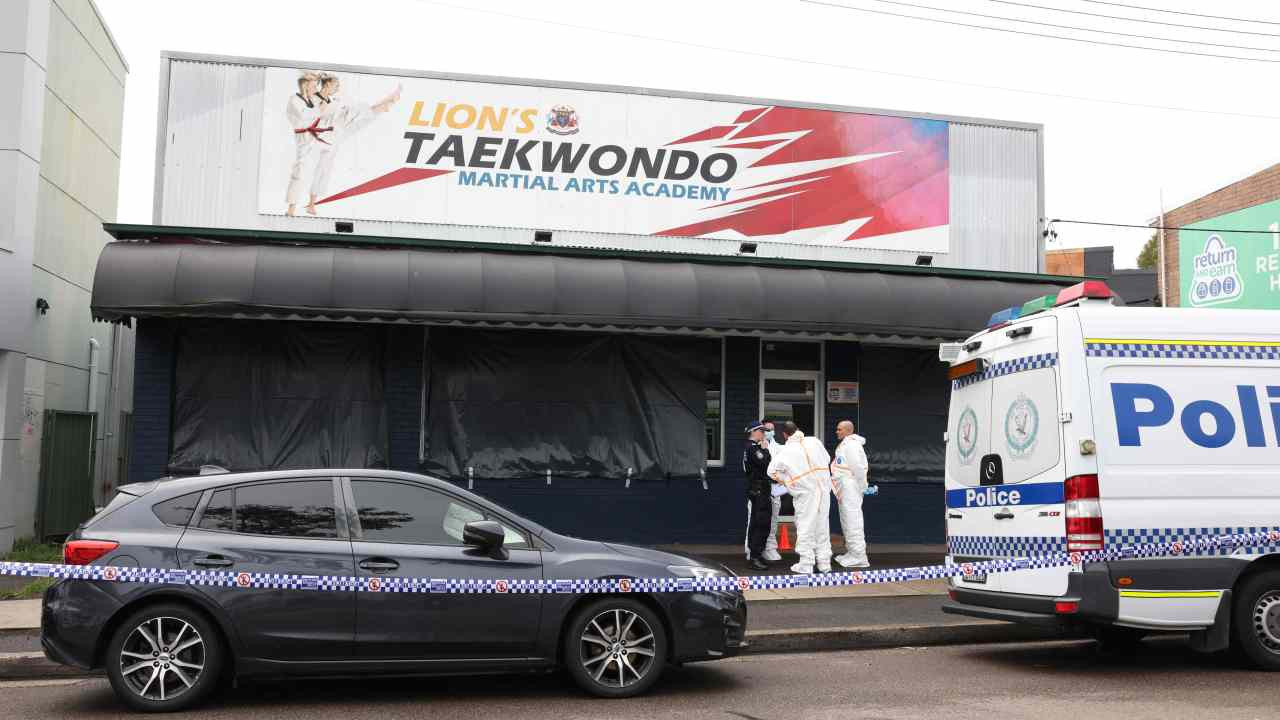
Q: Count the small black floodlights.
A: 4